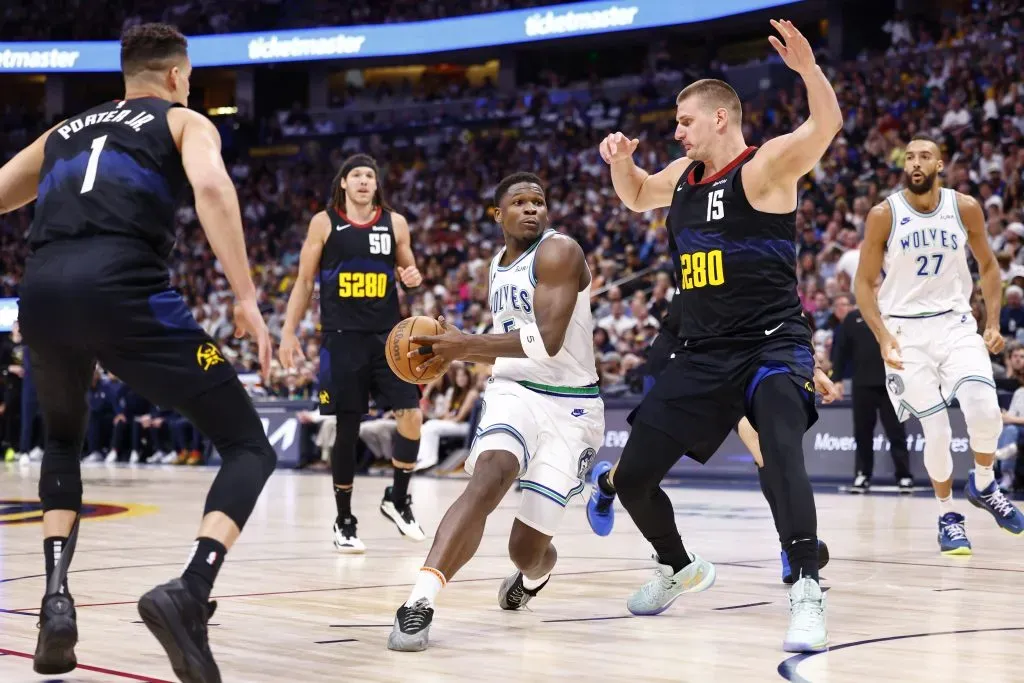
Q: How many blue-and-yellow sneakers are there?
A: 2